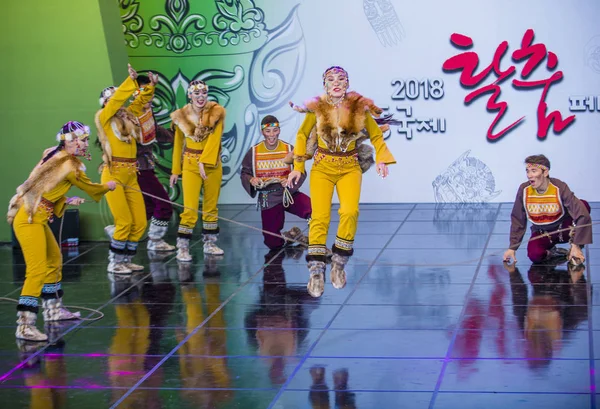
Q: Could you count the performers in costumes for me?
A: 7